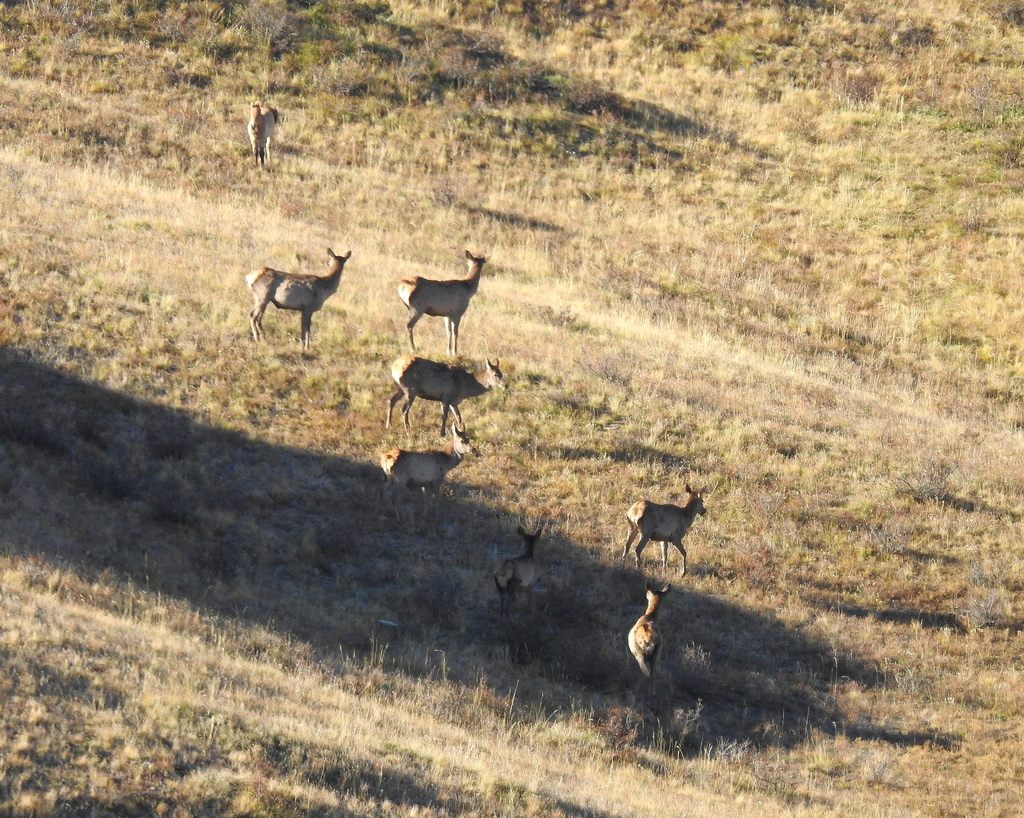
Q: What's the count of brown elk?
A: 8